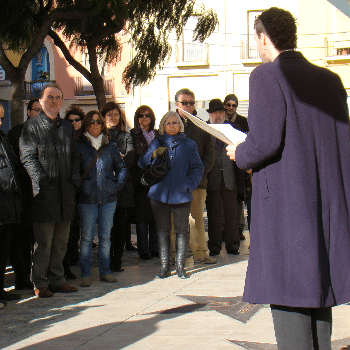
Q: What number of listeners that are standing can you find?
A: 11